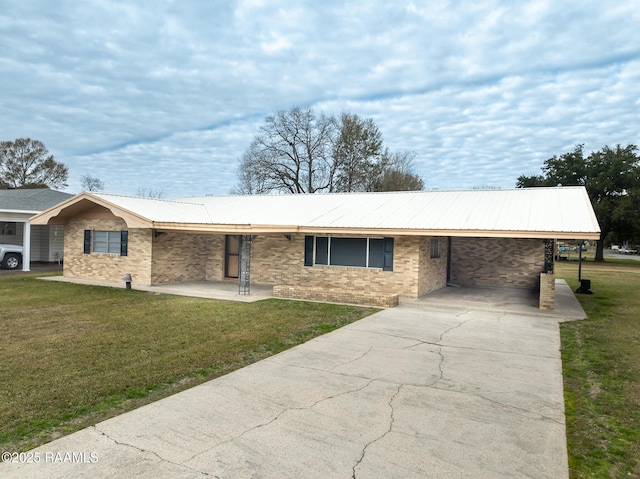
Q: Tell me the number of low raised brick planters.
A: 1